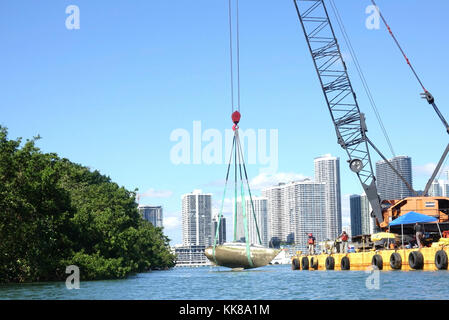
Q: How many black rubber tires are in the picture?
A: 9